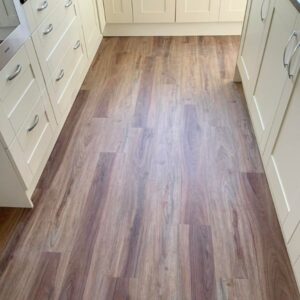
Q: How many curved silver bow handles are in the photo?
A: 10